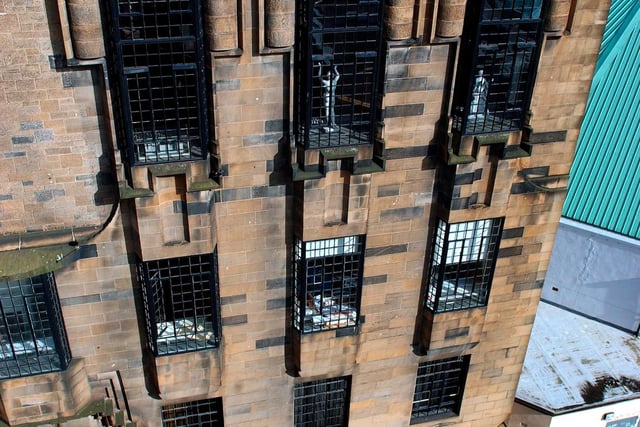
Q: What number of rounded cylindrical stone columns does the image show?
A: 6